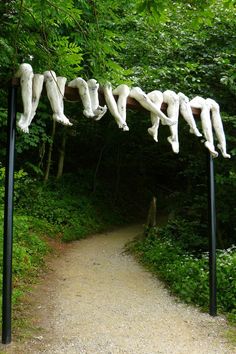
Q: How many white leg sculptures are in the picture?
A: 14